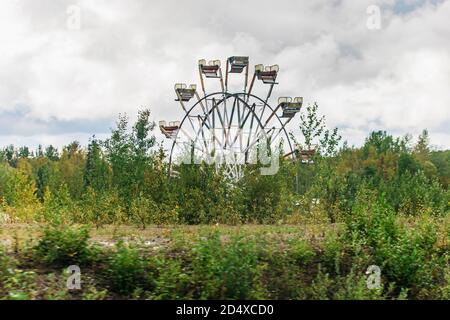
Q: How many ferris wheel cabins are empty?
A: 7